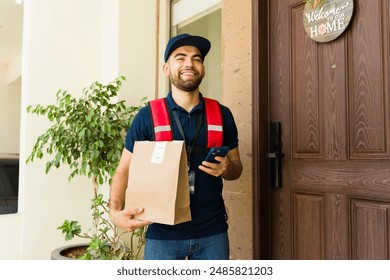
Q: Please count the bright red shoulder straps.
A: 2